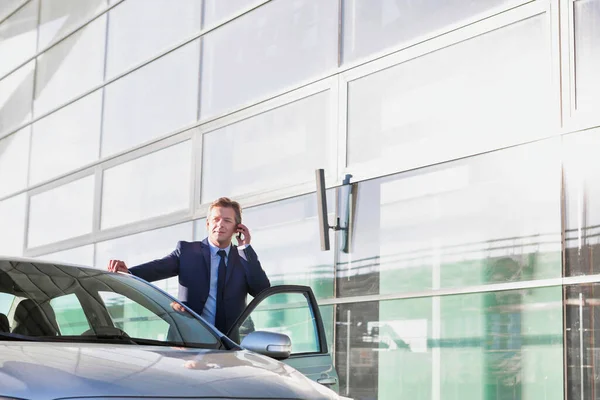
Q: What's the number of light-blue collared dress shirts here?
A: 1